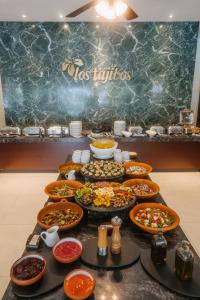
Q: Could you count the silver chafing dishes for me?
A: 6